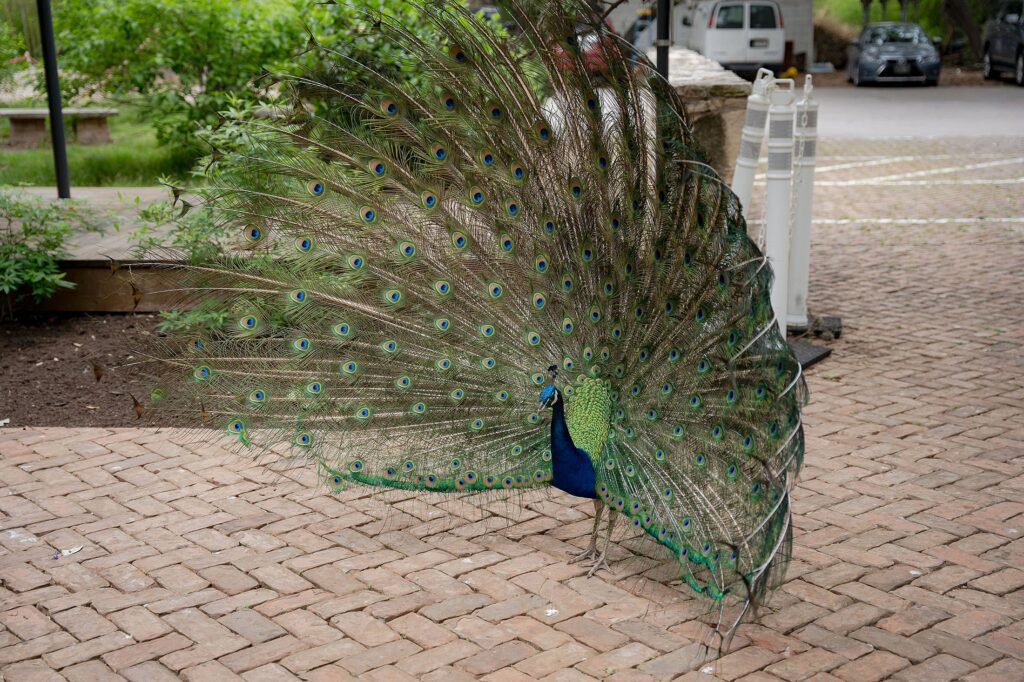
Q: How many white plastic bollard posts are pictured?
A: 3